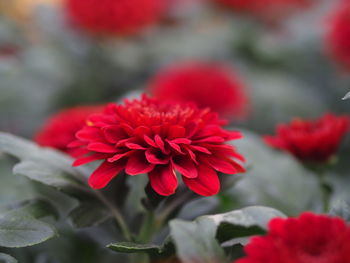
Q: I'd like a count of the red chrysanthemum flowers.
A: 8